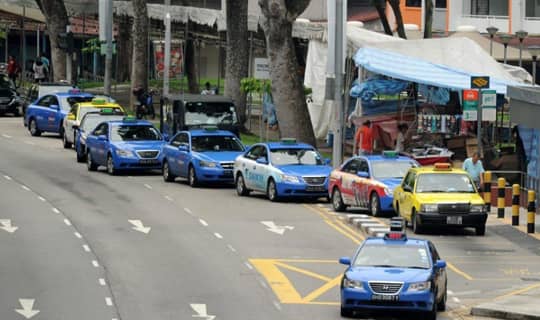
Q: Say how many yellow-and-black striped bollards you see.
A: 4